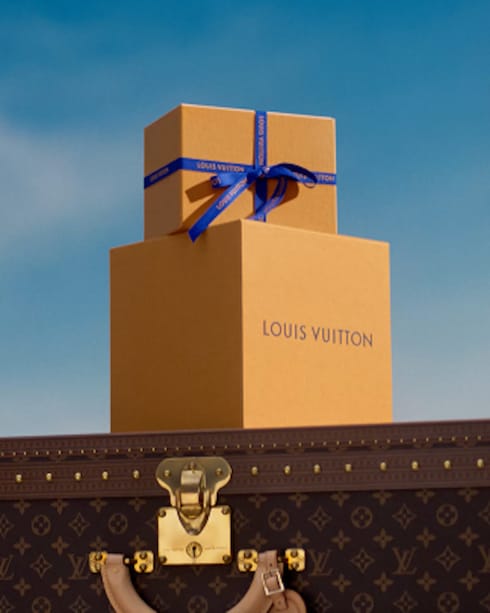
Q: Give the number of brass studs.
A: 13